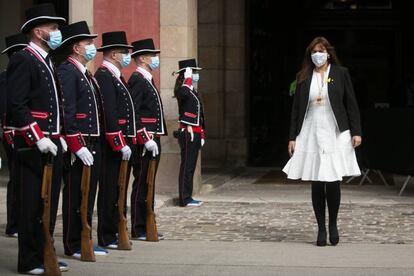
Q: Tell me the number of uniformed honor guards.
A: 6